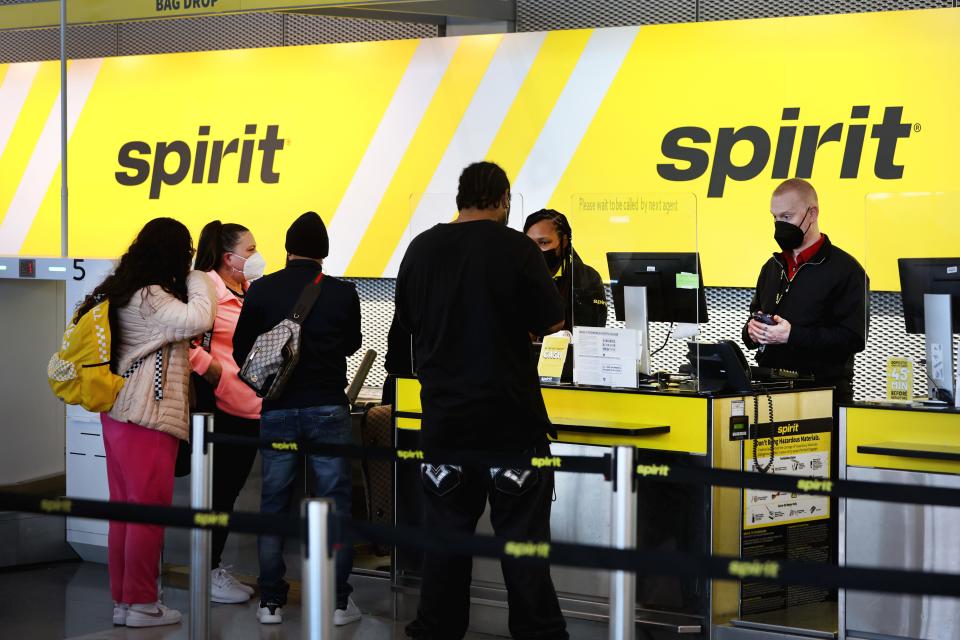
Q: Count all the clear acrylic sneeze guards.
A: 3